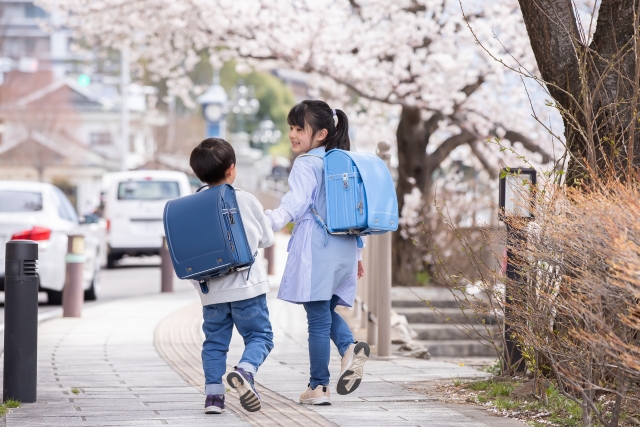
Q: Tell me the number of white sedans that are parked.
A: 1